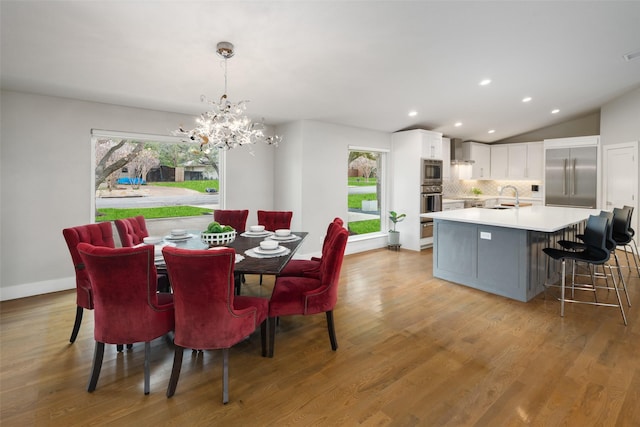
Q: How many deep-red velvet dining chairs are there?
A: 8